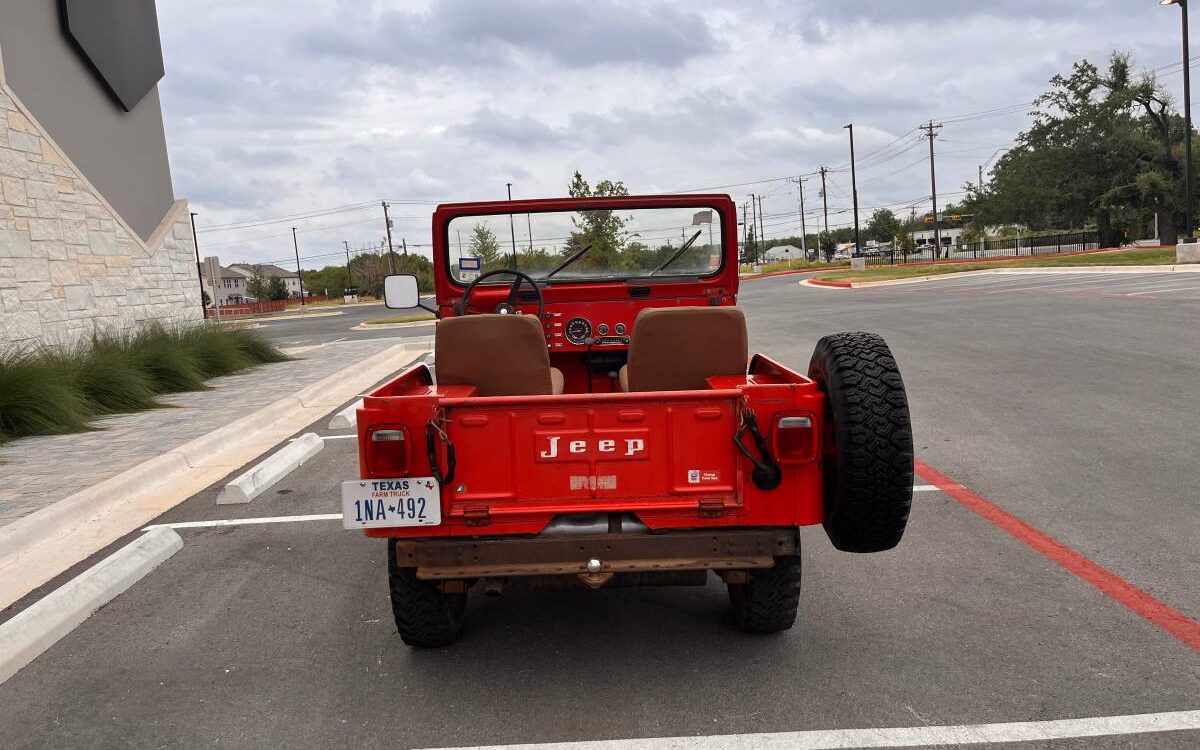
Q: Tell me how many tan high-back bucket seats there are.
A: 2